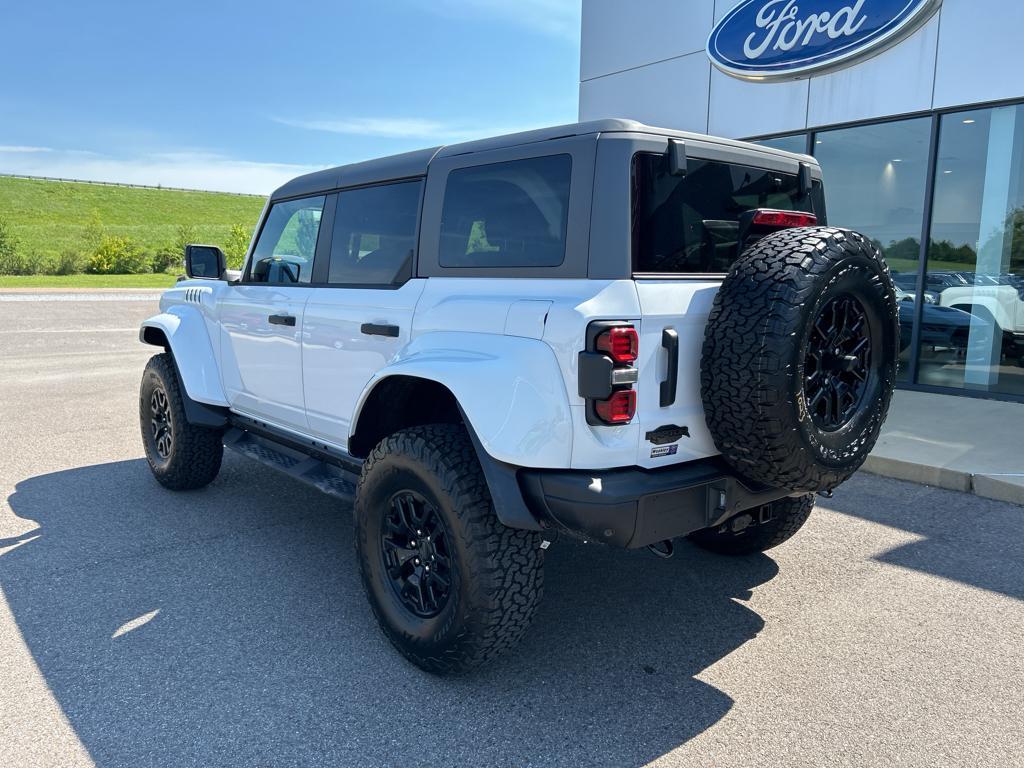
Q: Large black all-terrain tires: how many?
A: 4